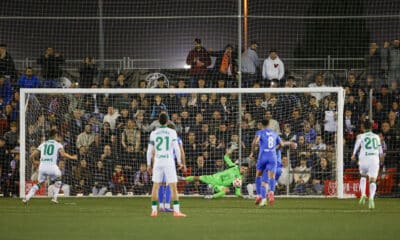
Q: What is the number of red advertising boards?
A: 2